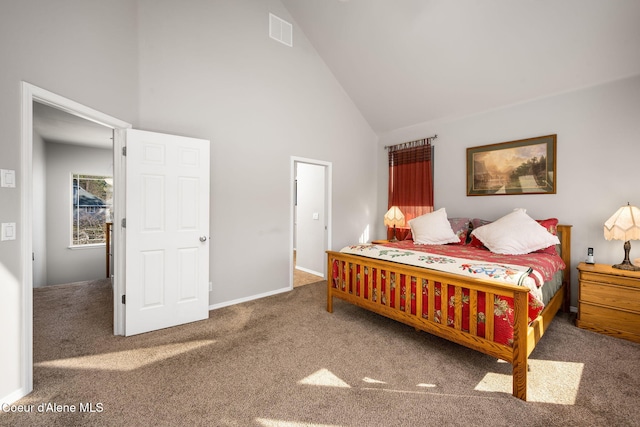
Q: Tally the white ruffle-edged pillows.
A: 2